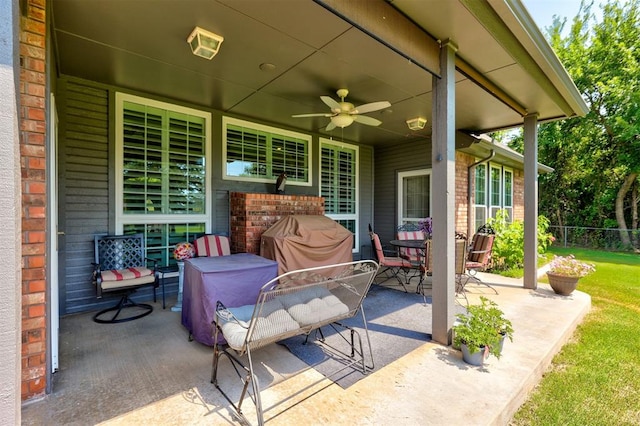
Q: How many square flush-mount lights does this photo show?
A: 2